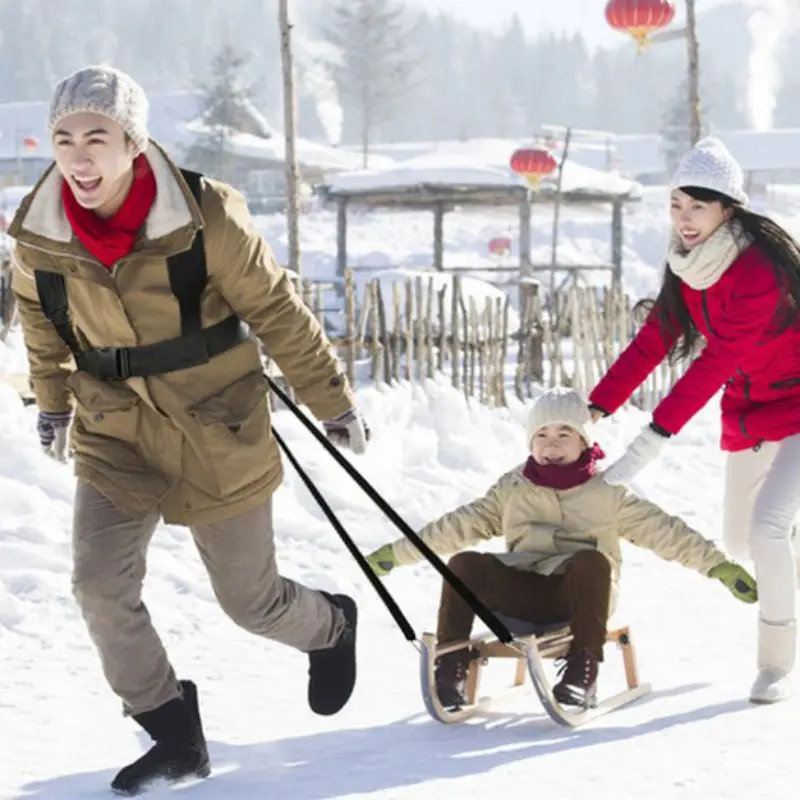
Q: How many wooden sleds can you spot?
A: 1